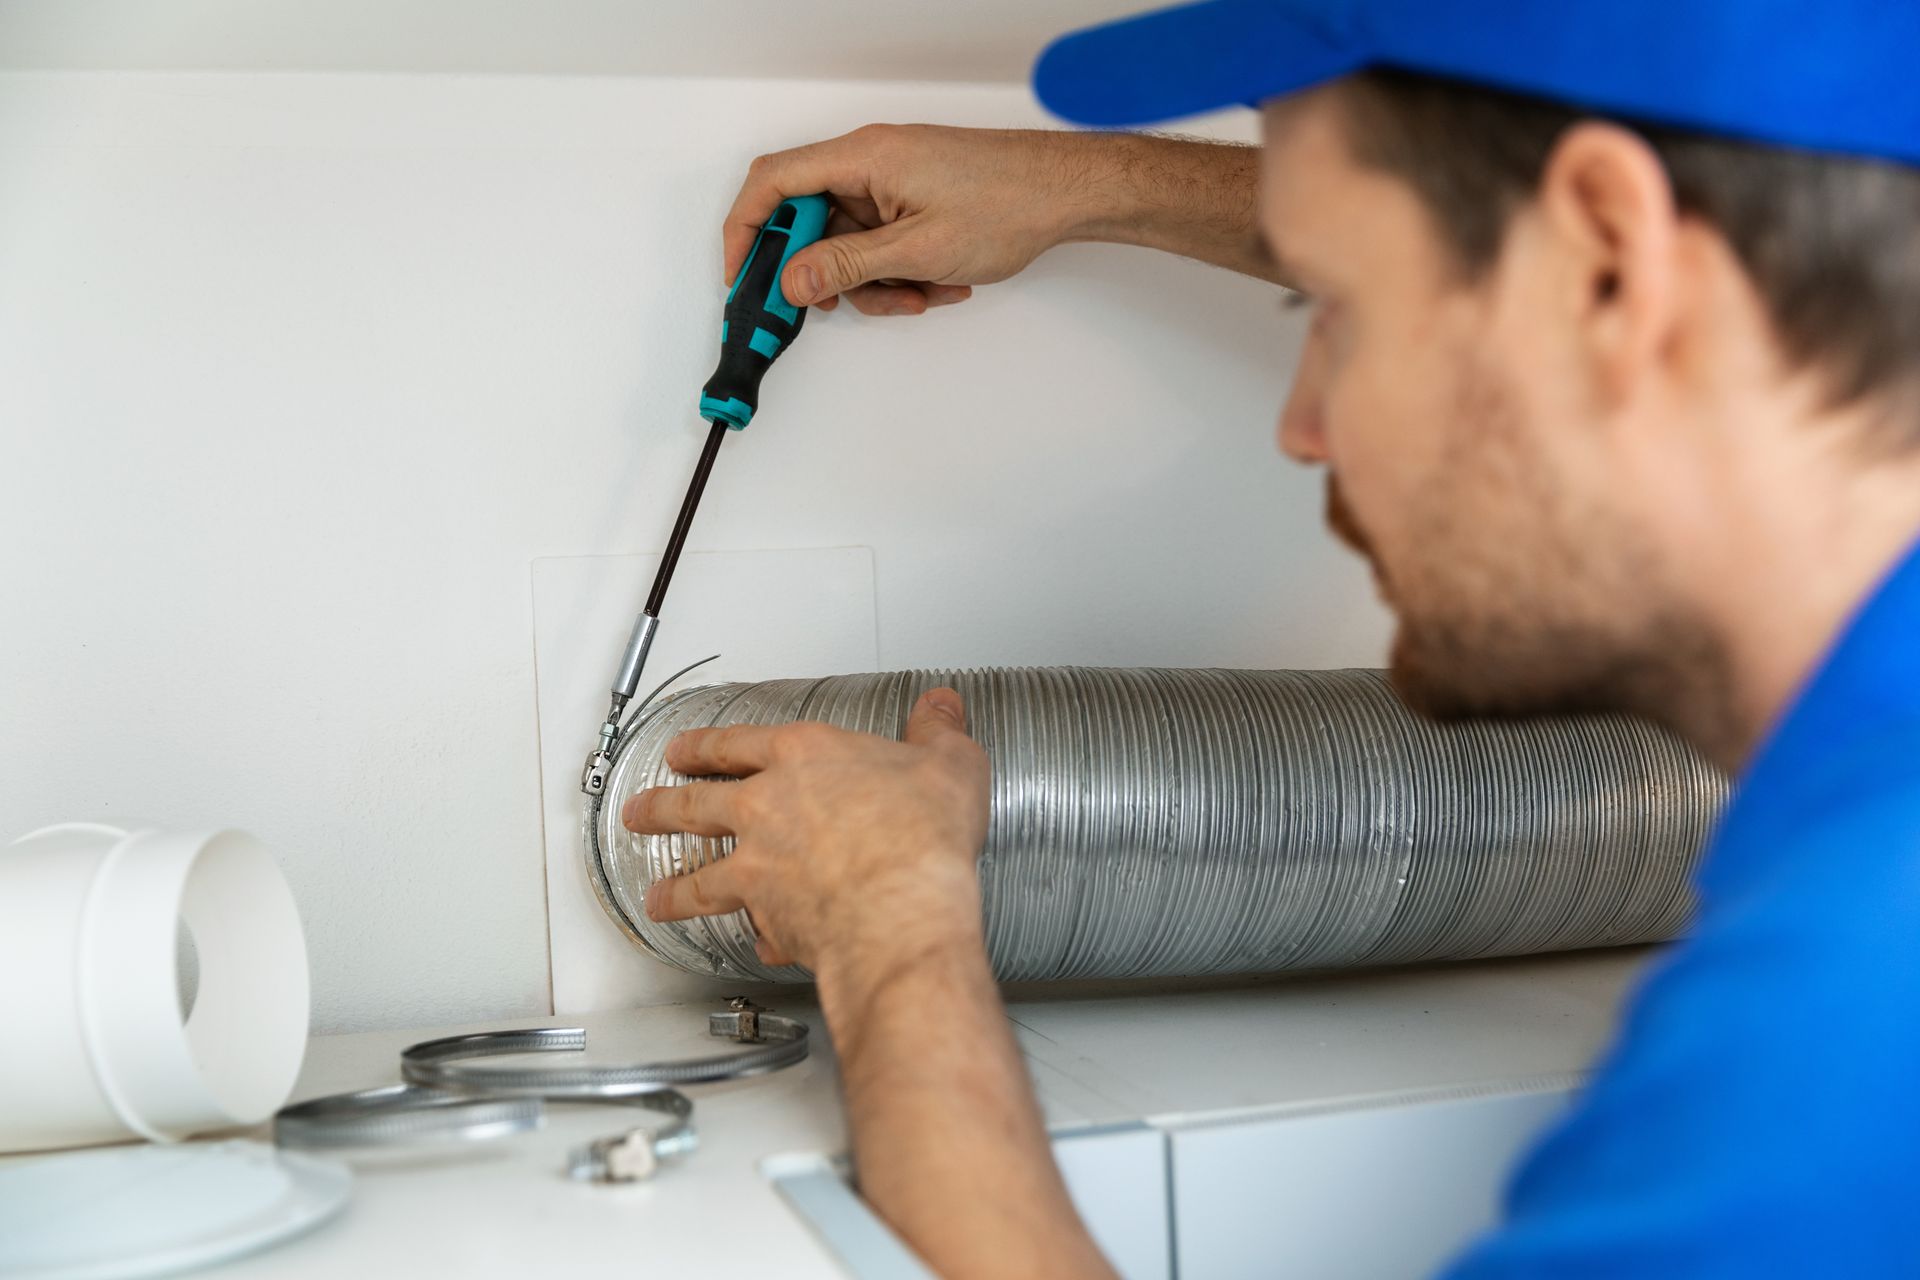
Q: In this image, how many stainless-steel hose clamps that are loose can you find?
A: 2